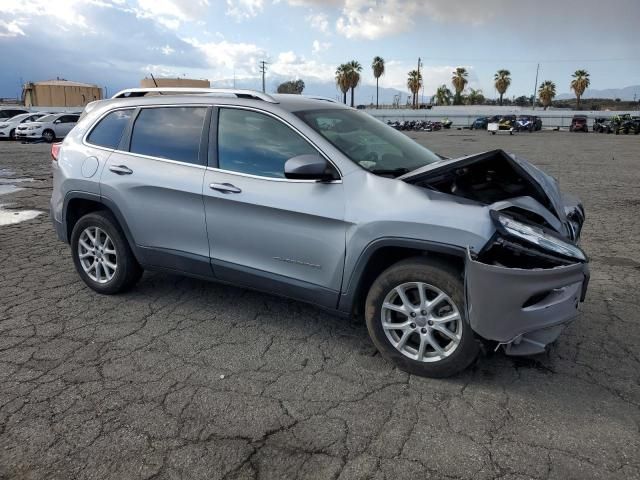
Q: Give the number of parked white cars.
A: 3